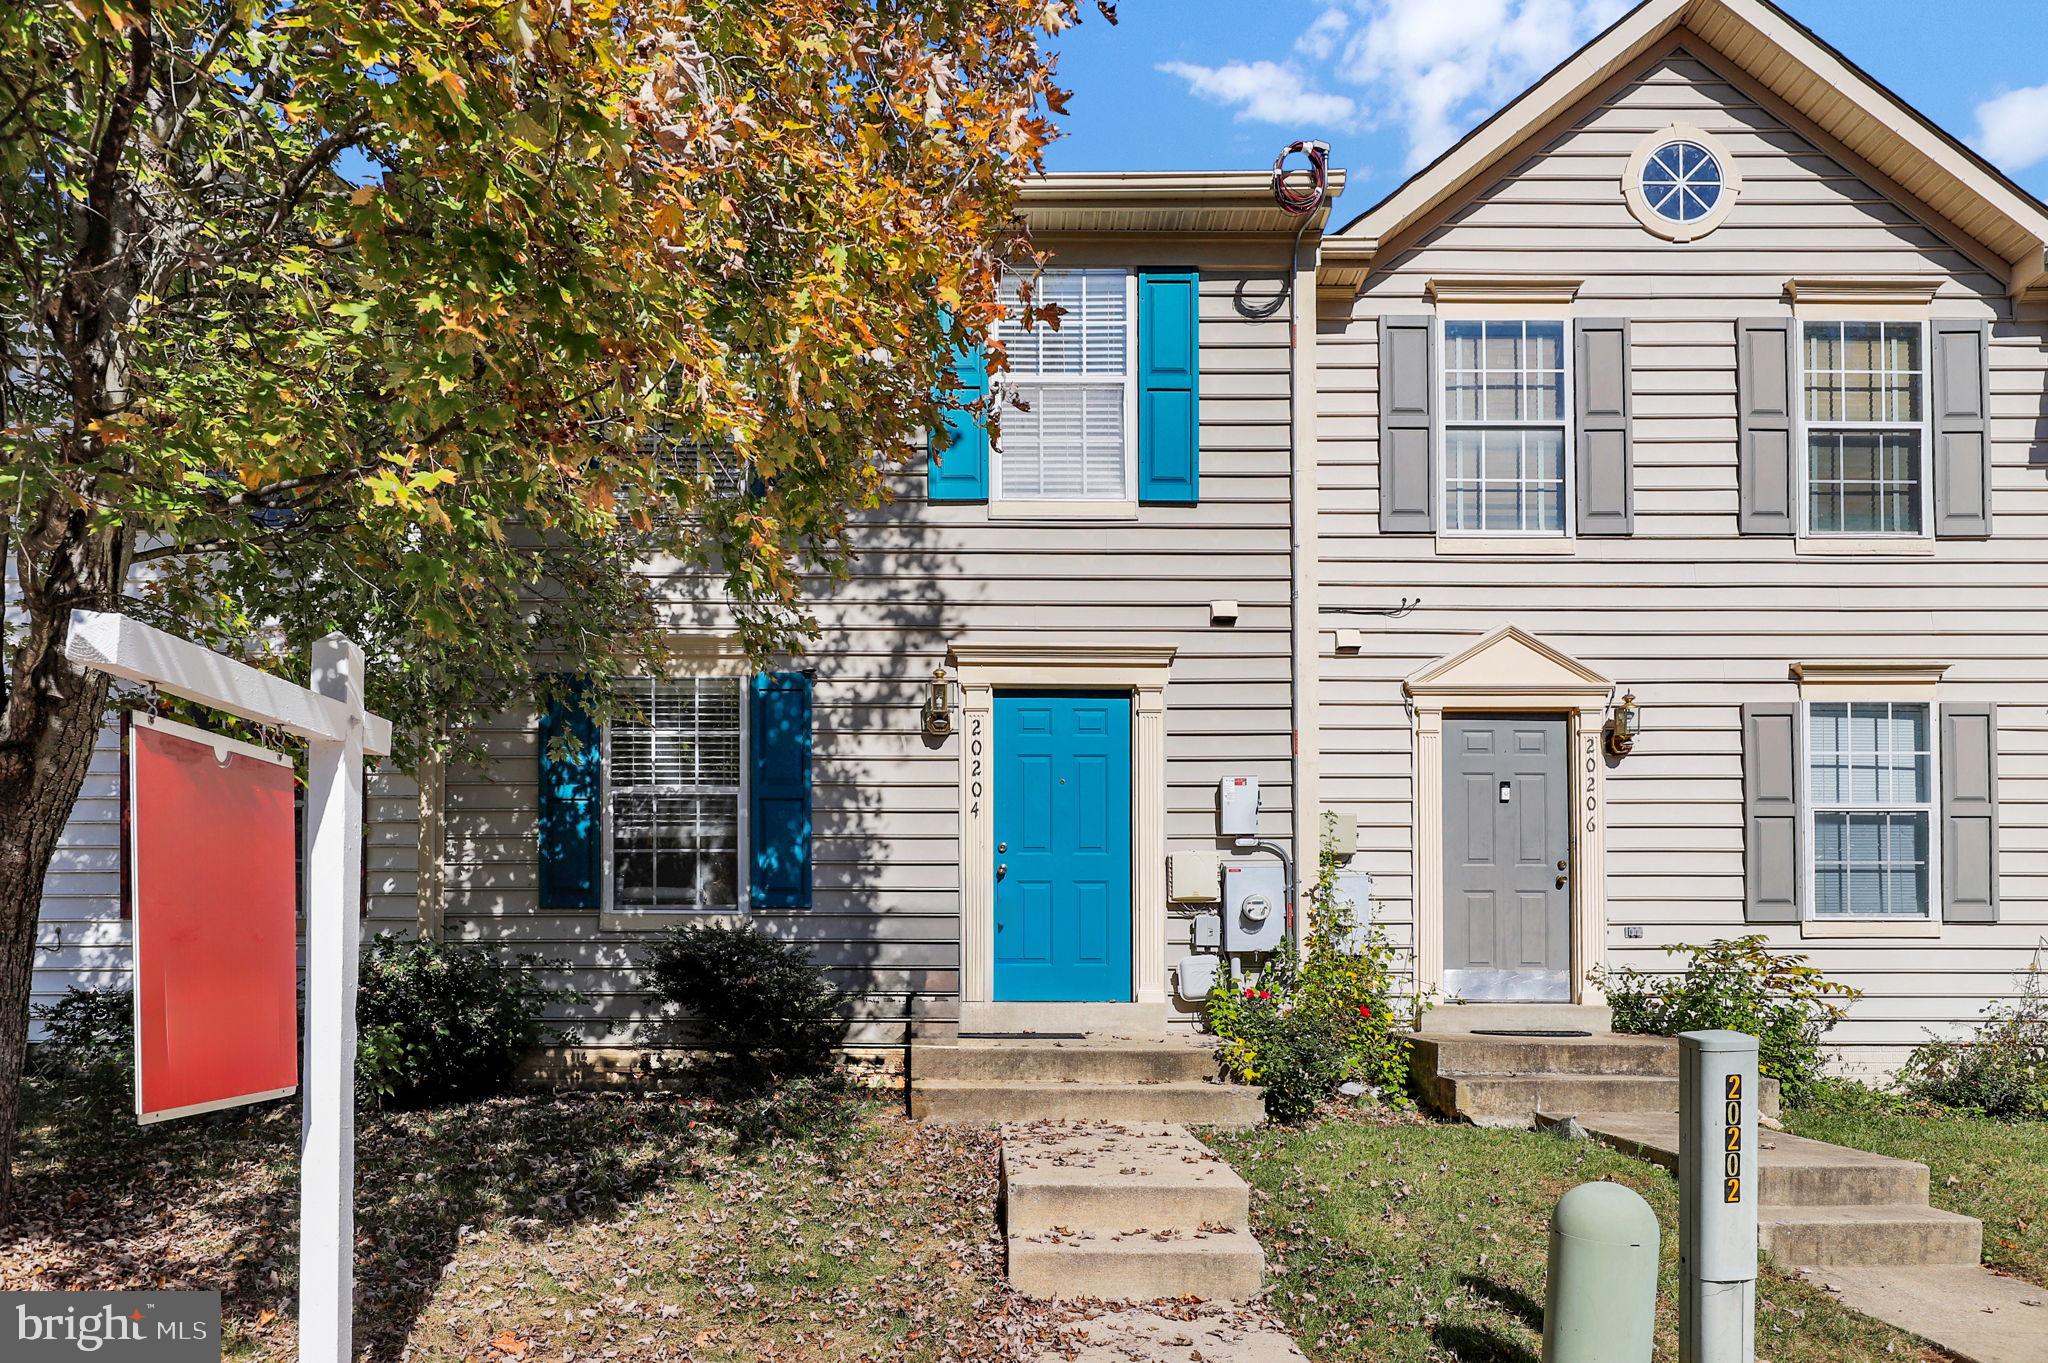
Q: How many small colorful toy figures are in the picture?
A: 0